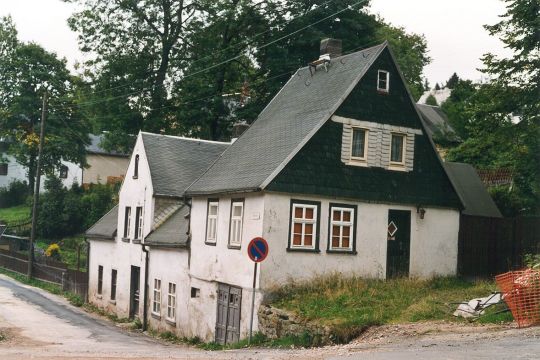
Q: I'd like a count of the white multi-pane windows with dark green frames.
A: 2